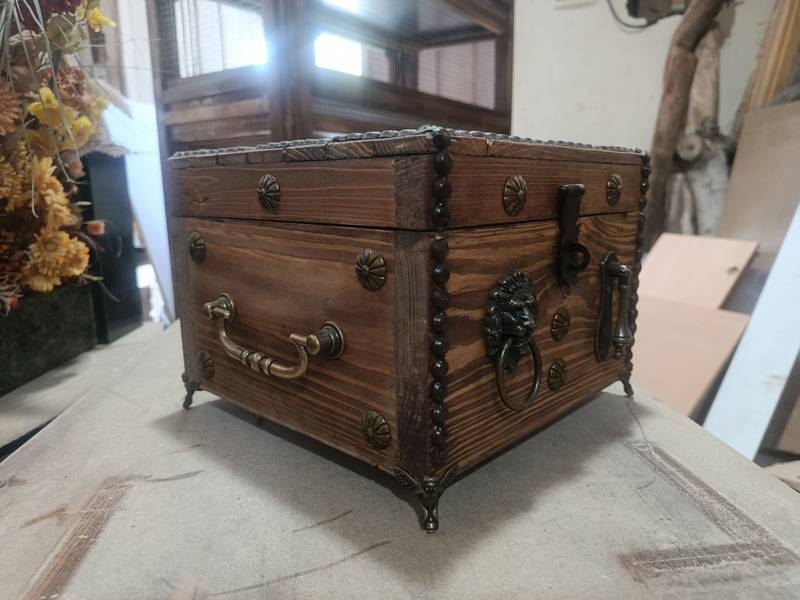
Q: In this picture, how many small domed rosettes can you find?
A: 9